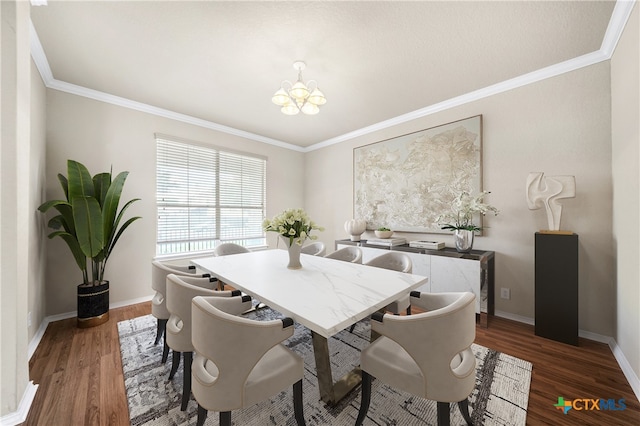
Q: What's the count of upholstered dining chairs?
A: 8